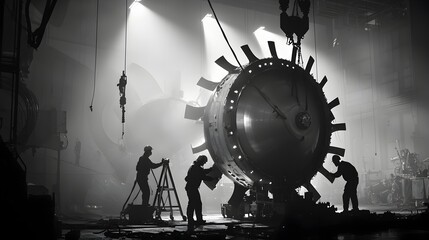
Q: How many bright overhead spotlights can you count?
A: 3